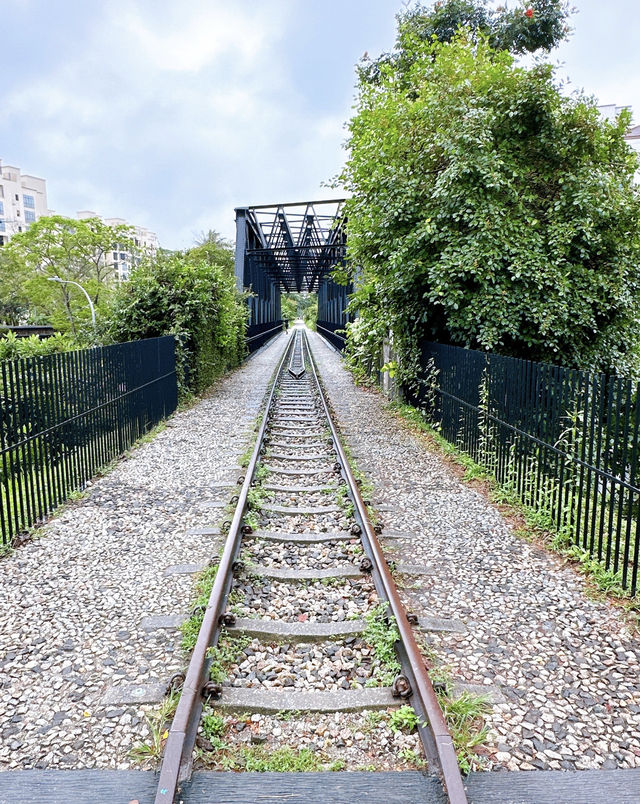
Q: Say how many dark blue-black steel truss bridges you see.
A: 1